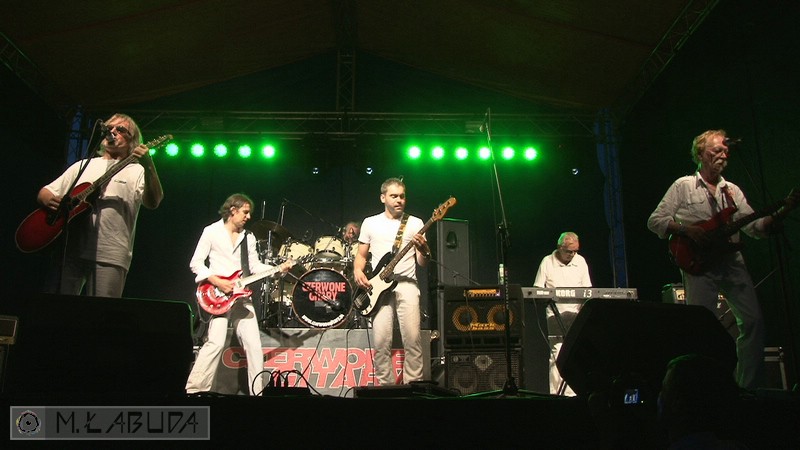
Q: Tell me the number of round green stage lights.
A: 12